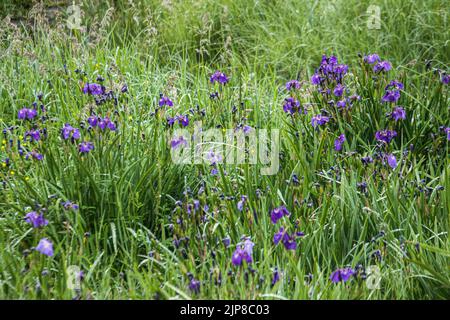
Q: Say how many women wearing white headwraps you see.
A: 0